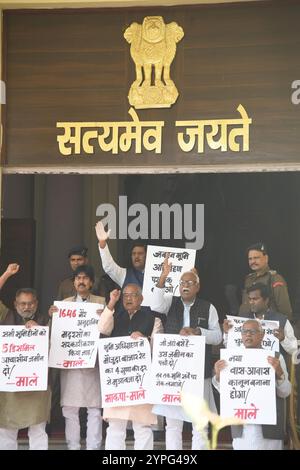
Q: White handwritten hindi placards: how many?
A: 7